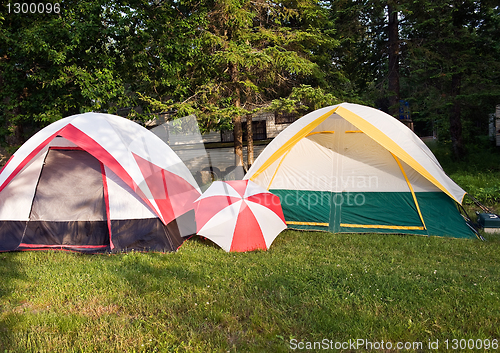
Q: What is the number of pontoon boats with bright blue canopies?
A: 0